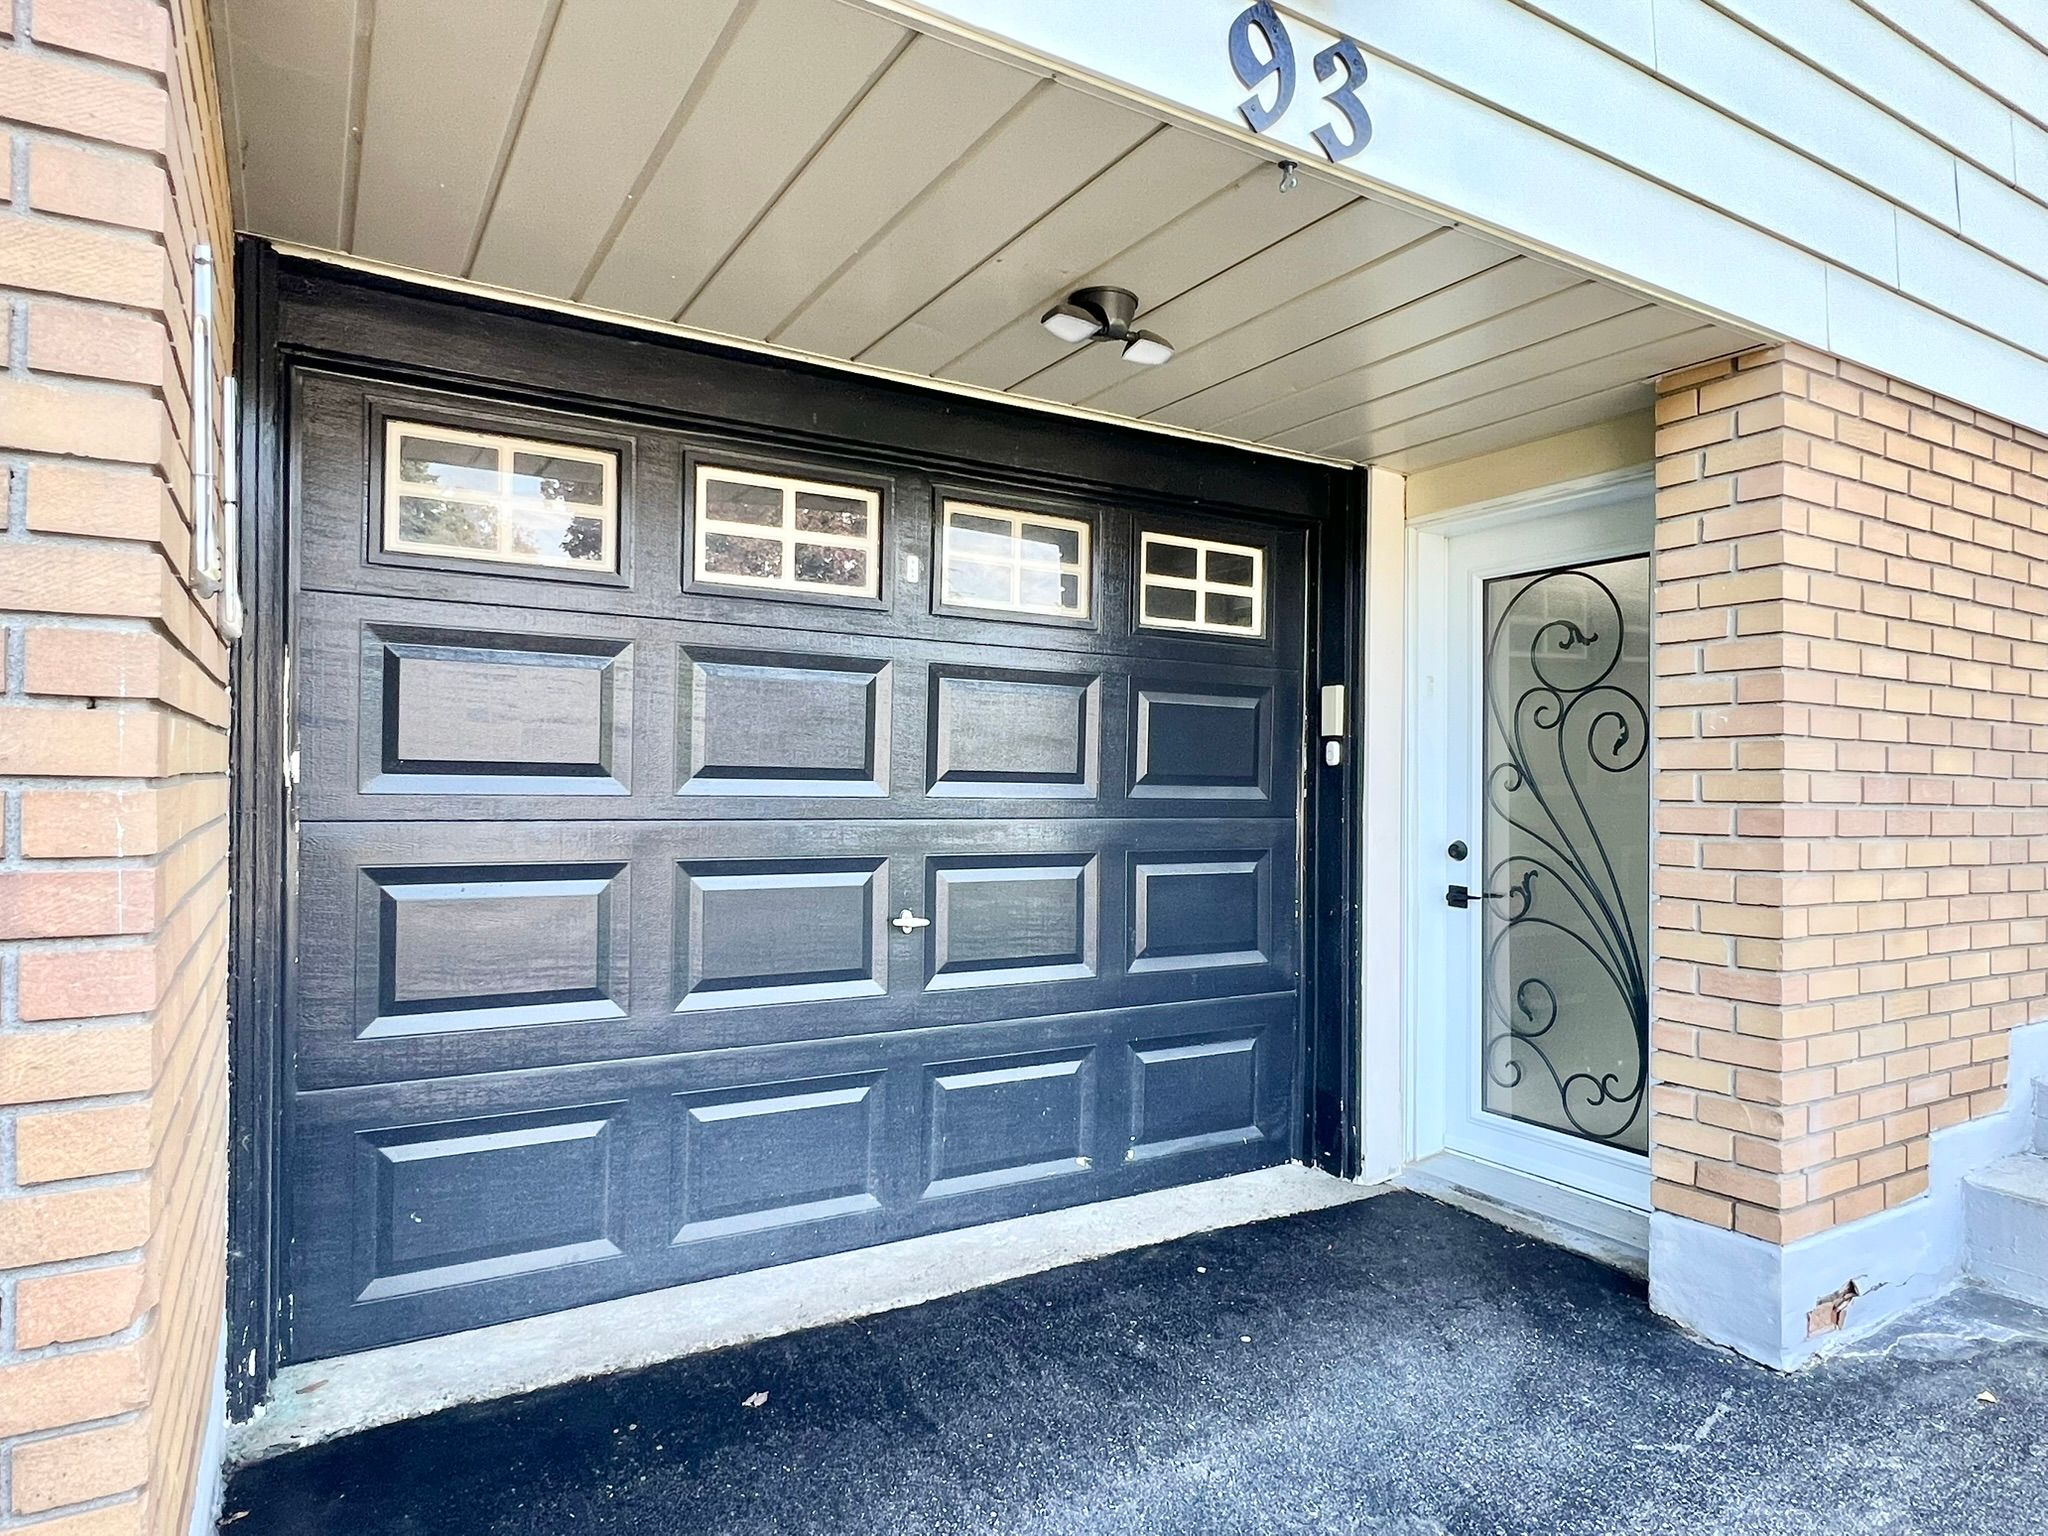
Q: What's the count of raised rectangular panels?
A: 12